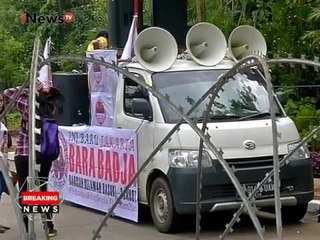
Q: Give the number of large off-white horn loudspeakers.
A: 3